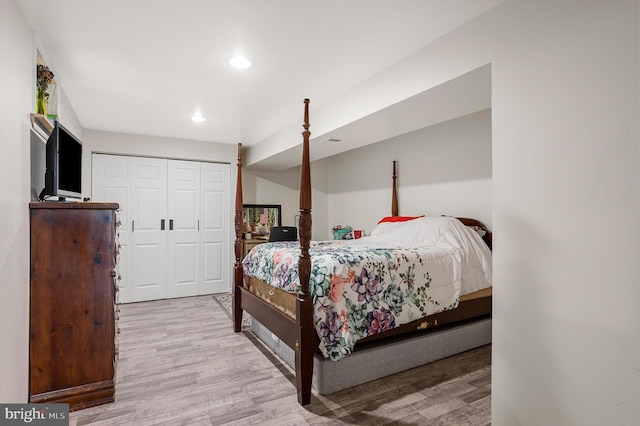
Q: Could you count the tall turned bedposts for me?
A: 3